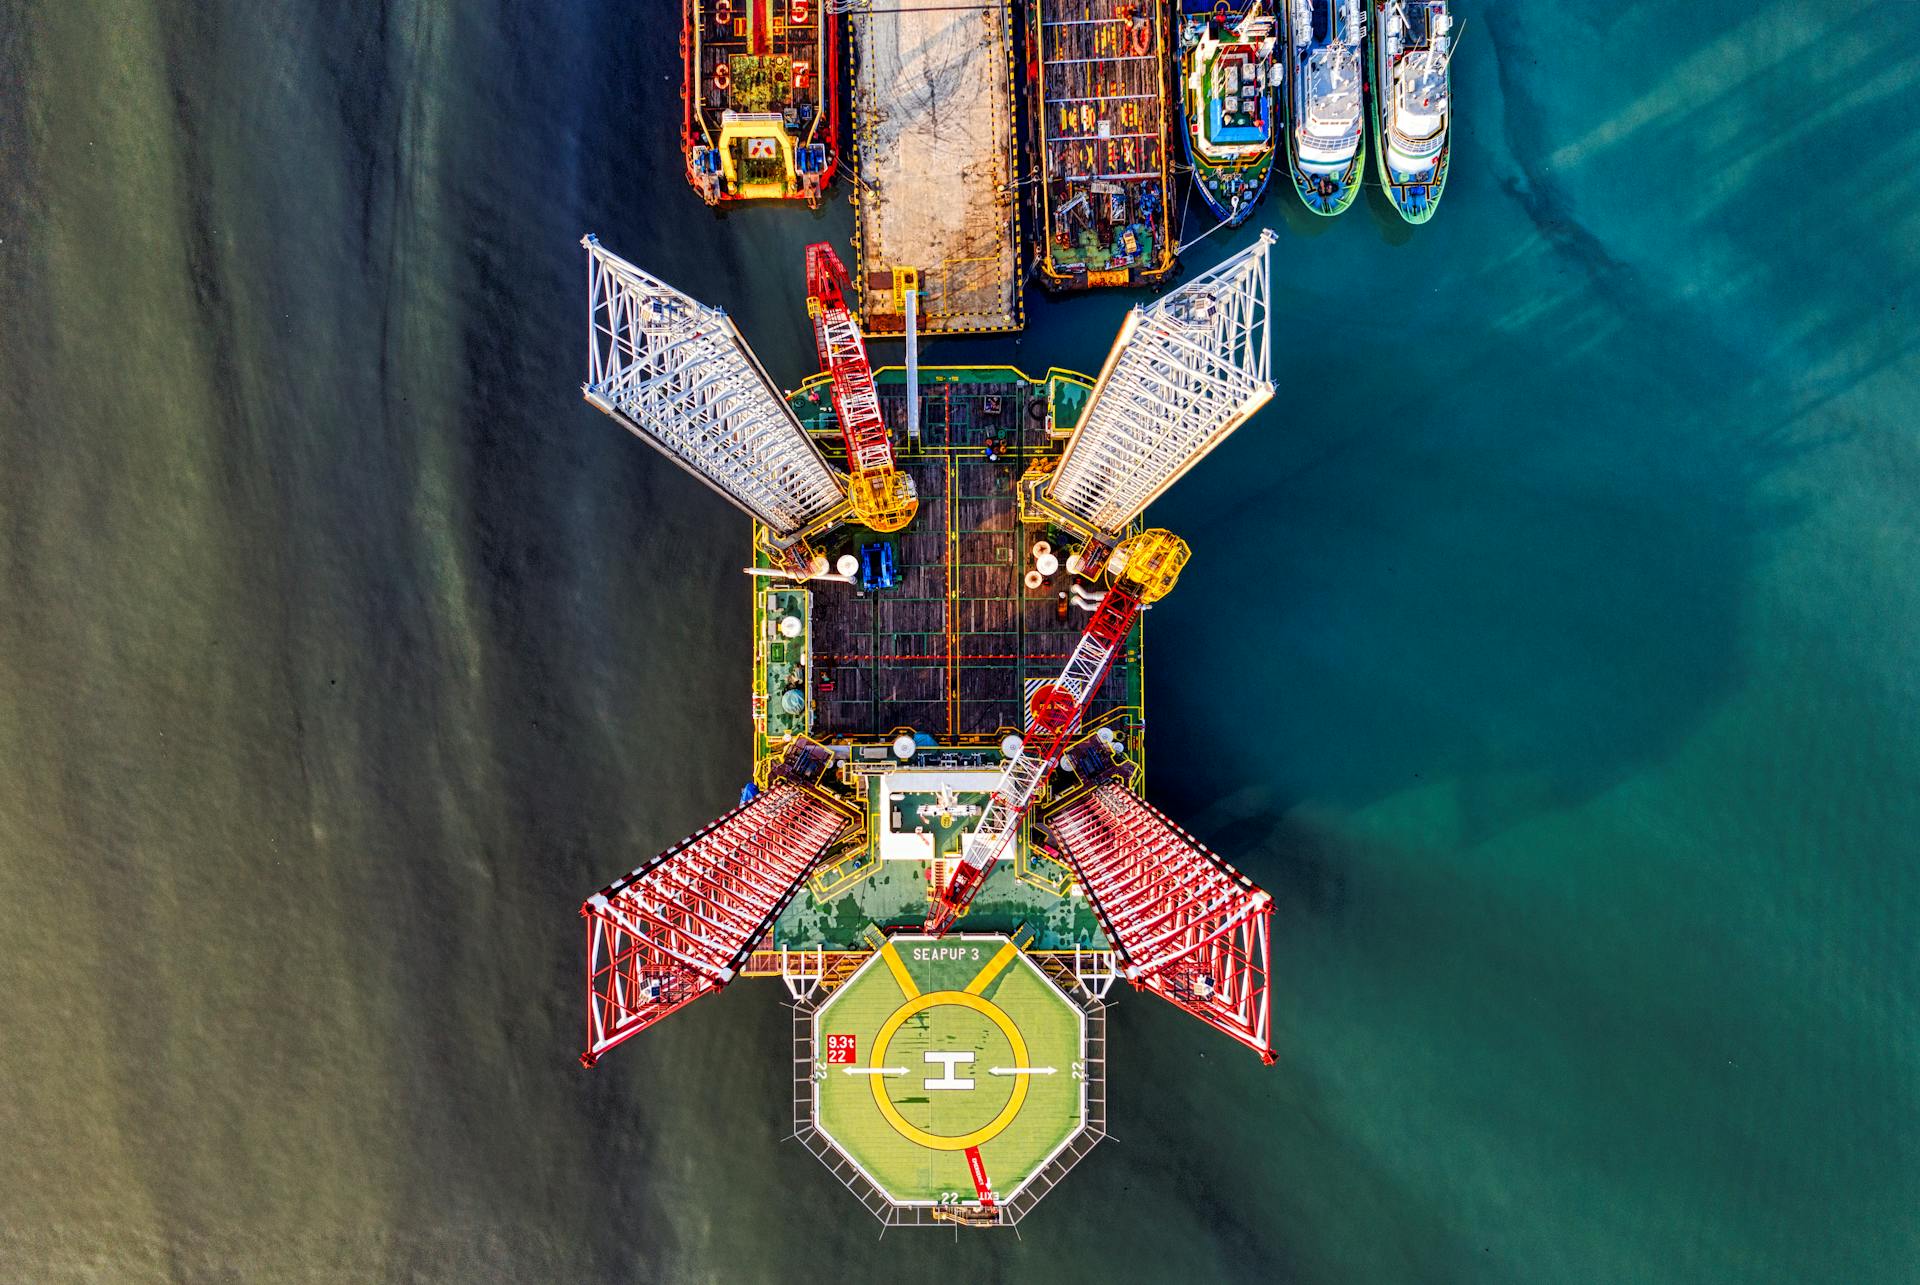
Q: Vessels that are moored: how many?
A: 5